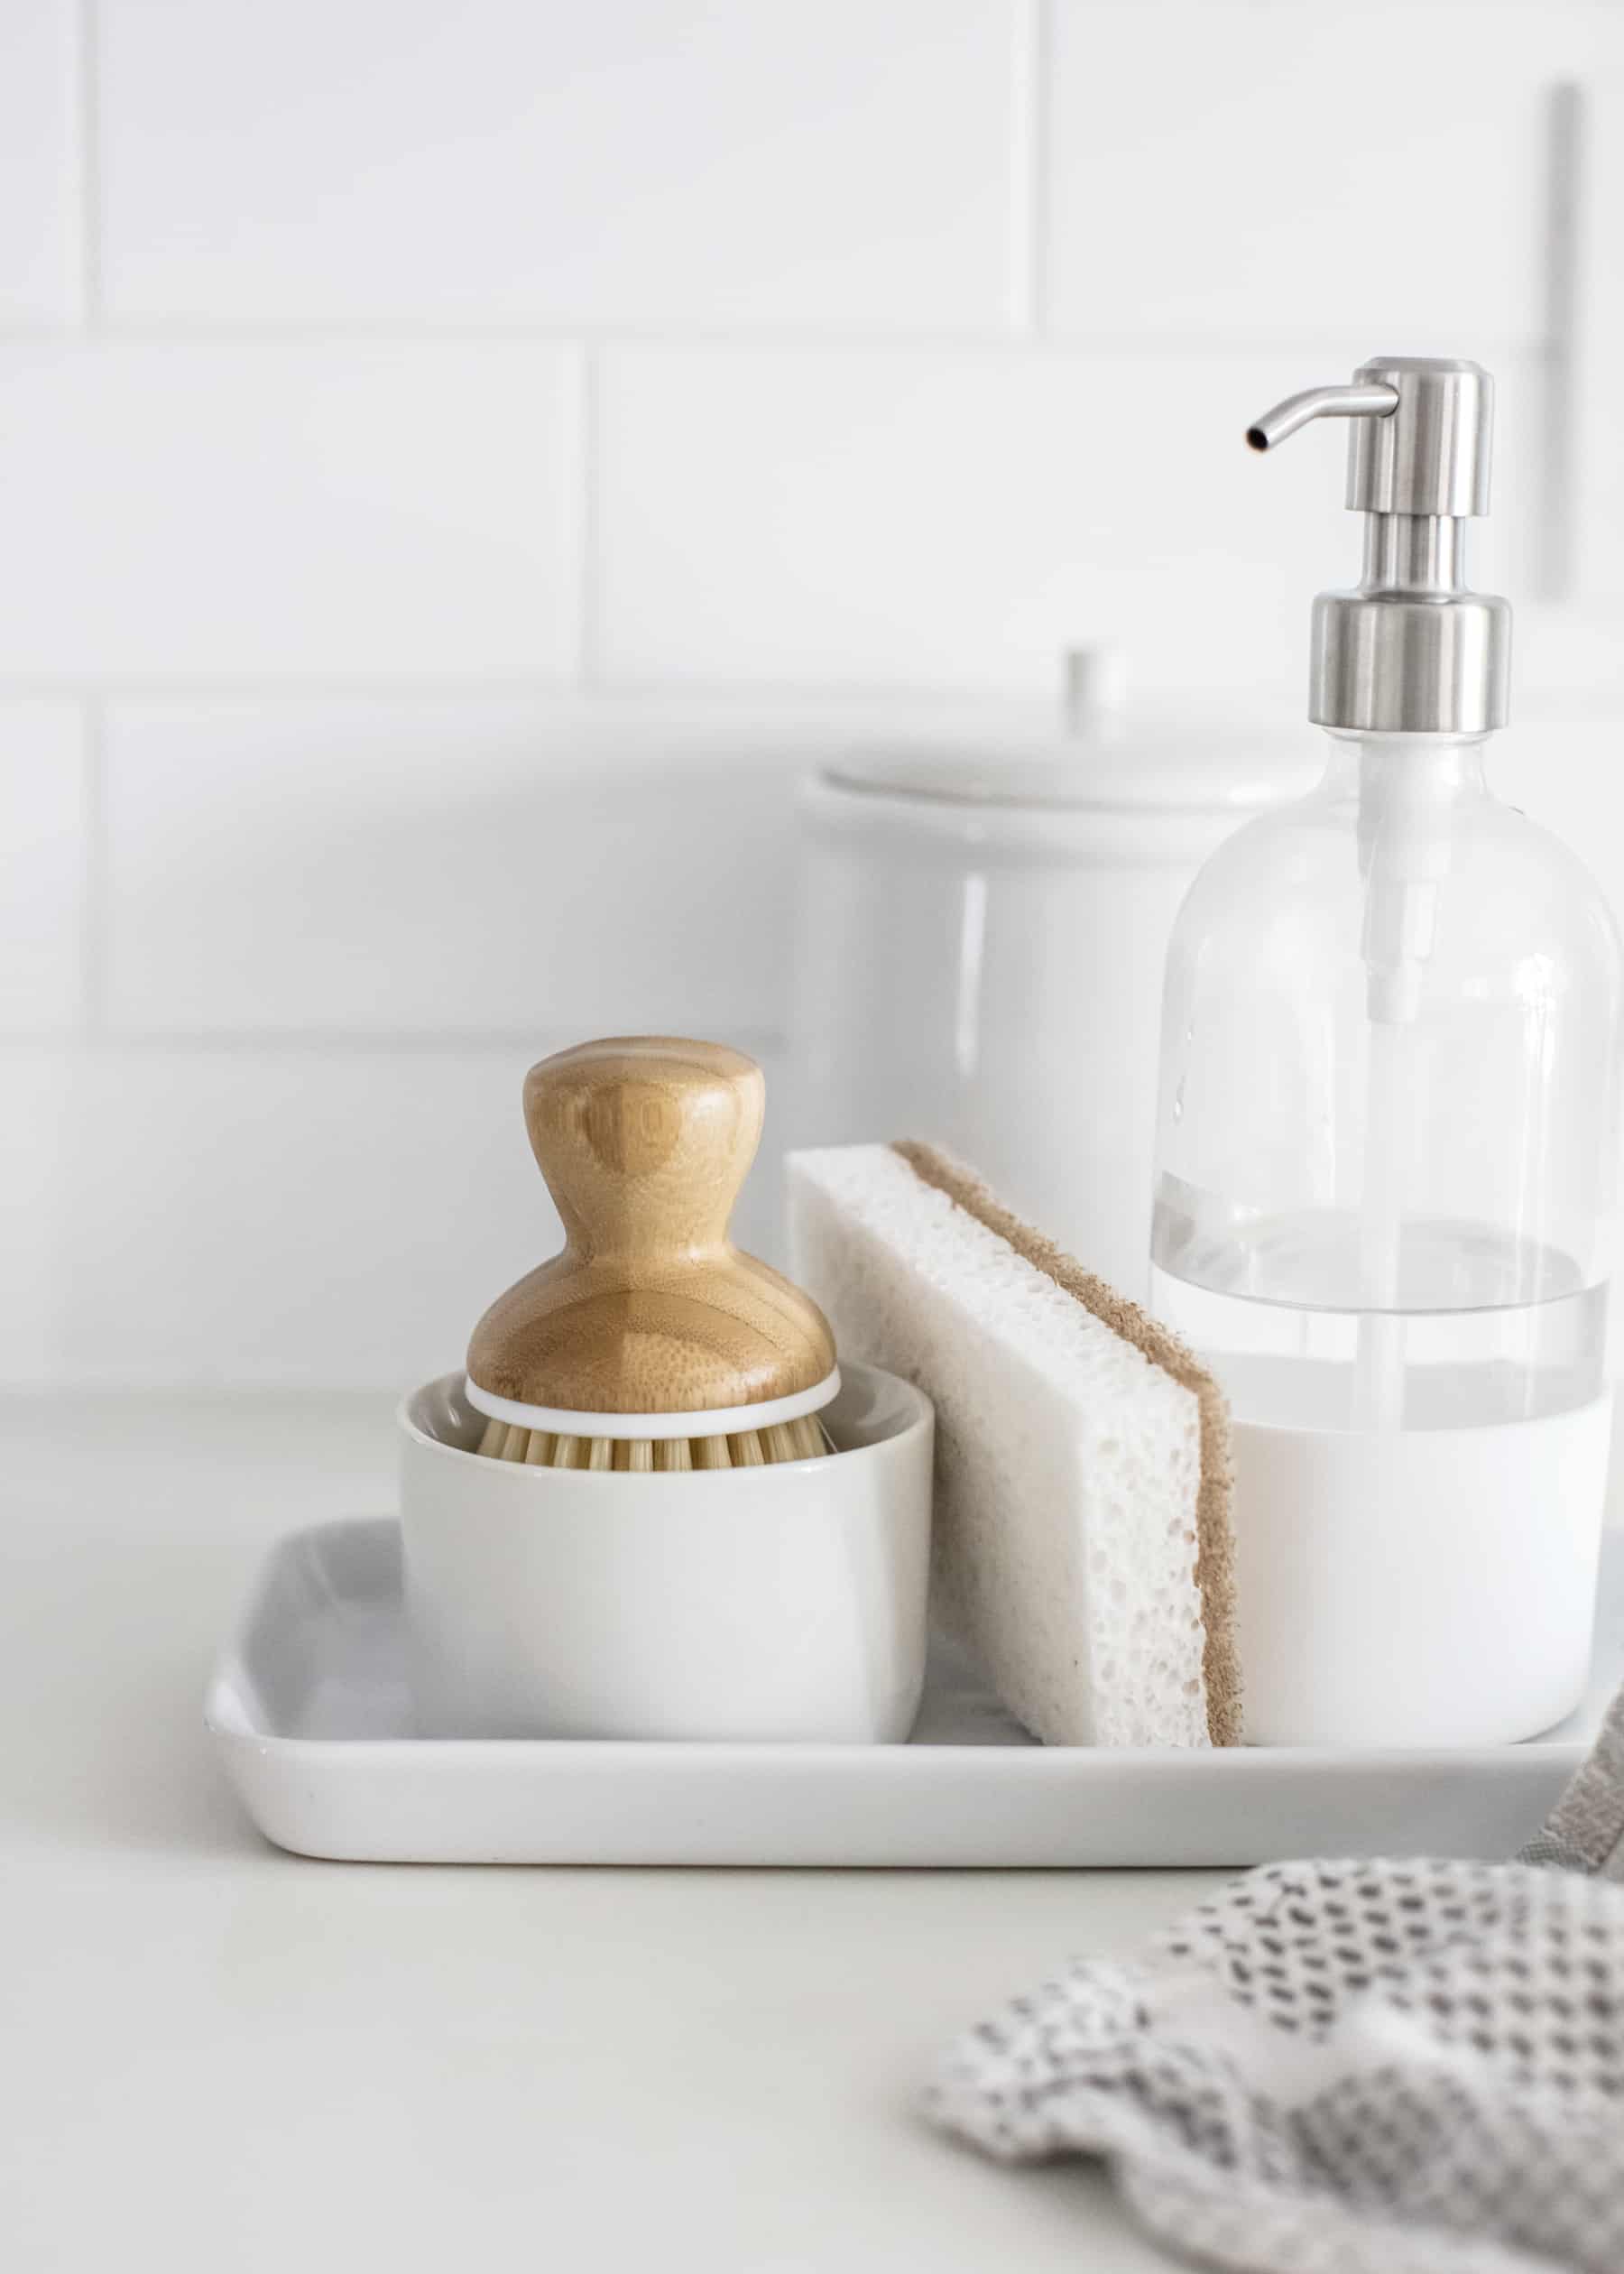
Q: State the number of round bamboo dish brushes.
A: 1